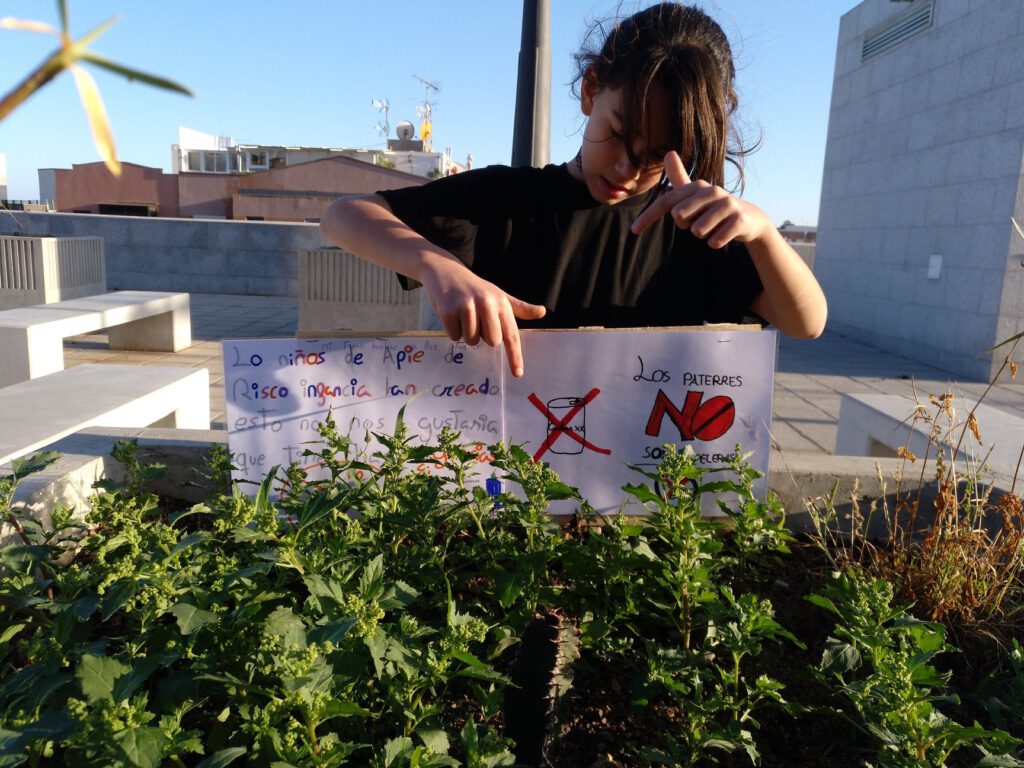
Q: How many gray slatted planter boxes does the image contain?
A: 2